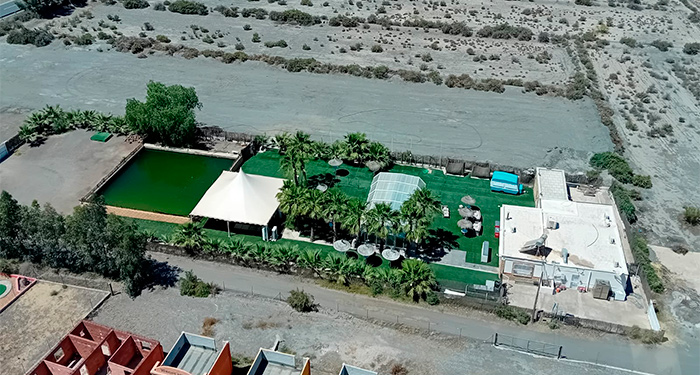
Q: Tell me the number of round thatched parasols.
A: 9